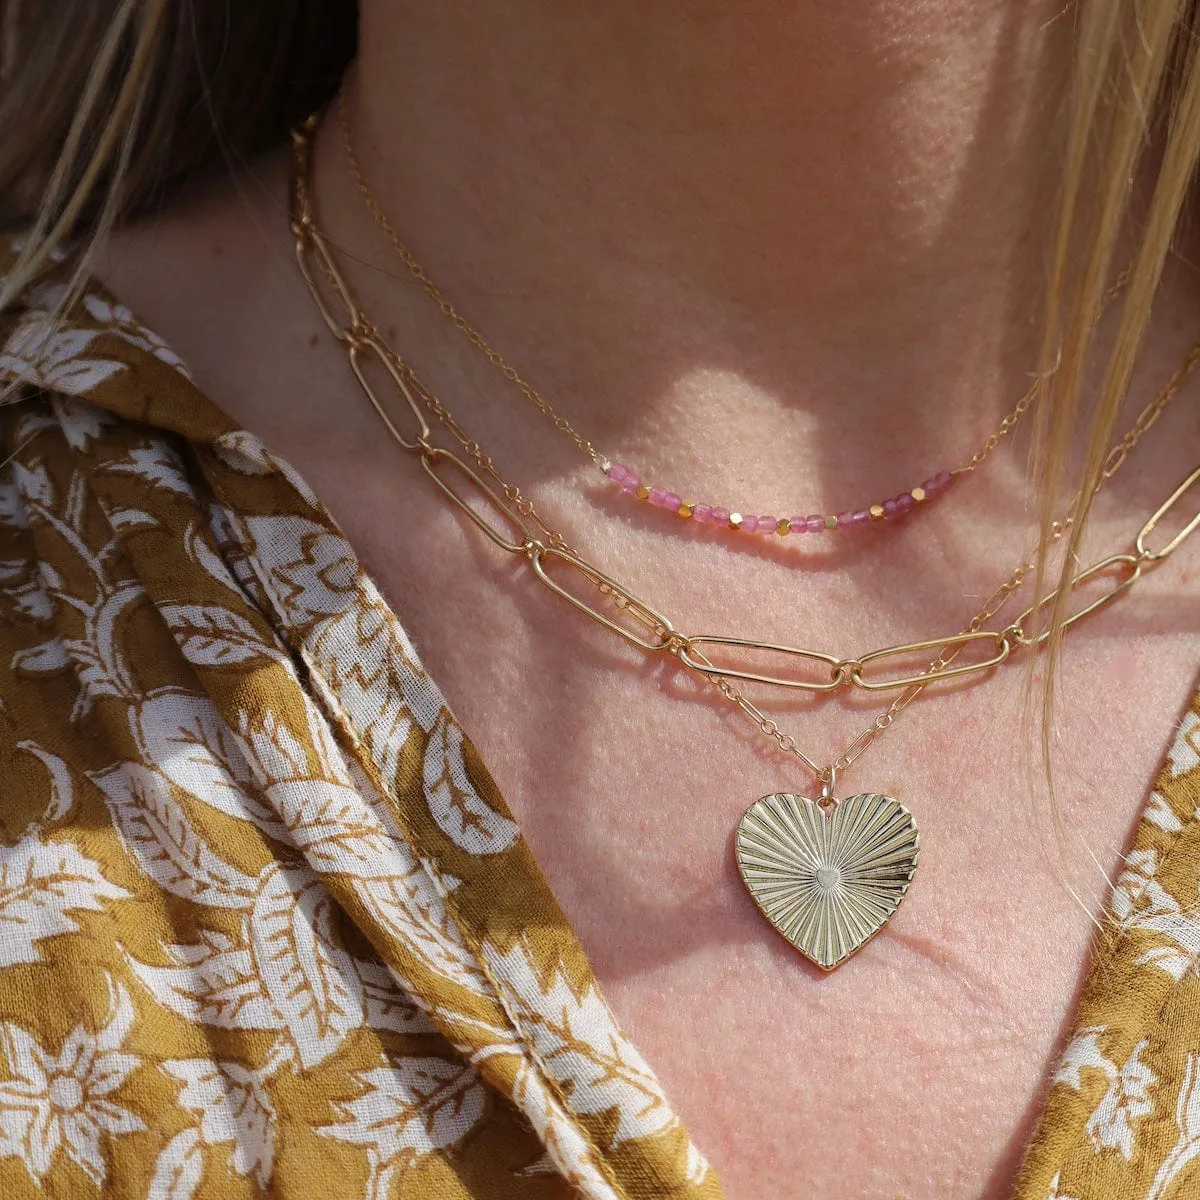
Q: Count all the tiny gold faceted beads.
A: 7